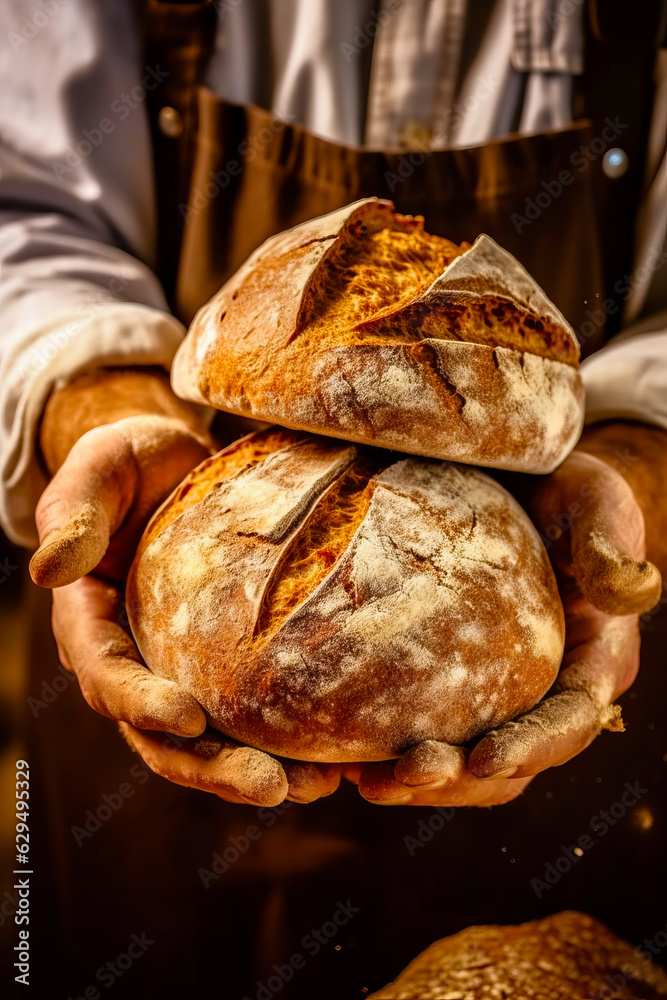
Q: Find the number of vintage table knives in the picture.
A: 0